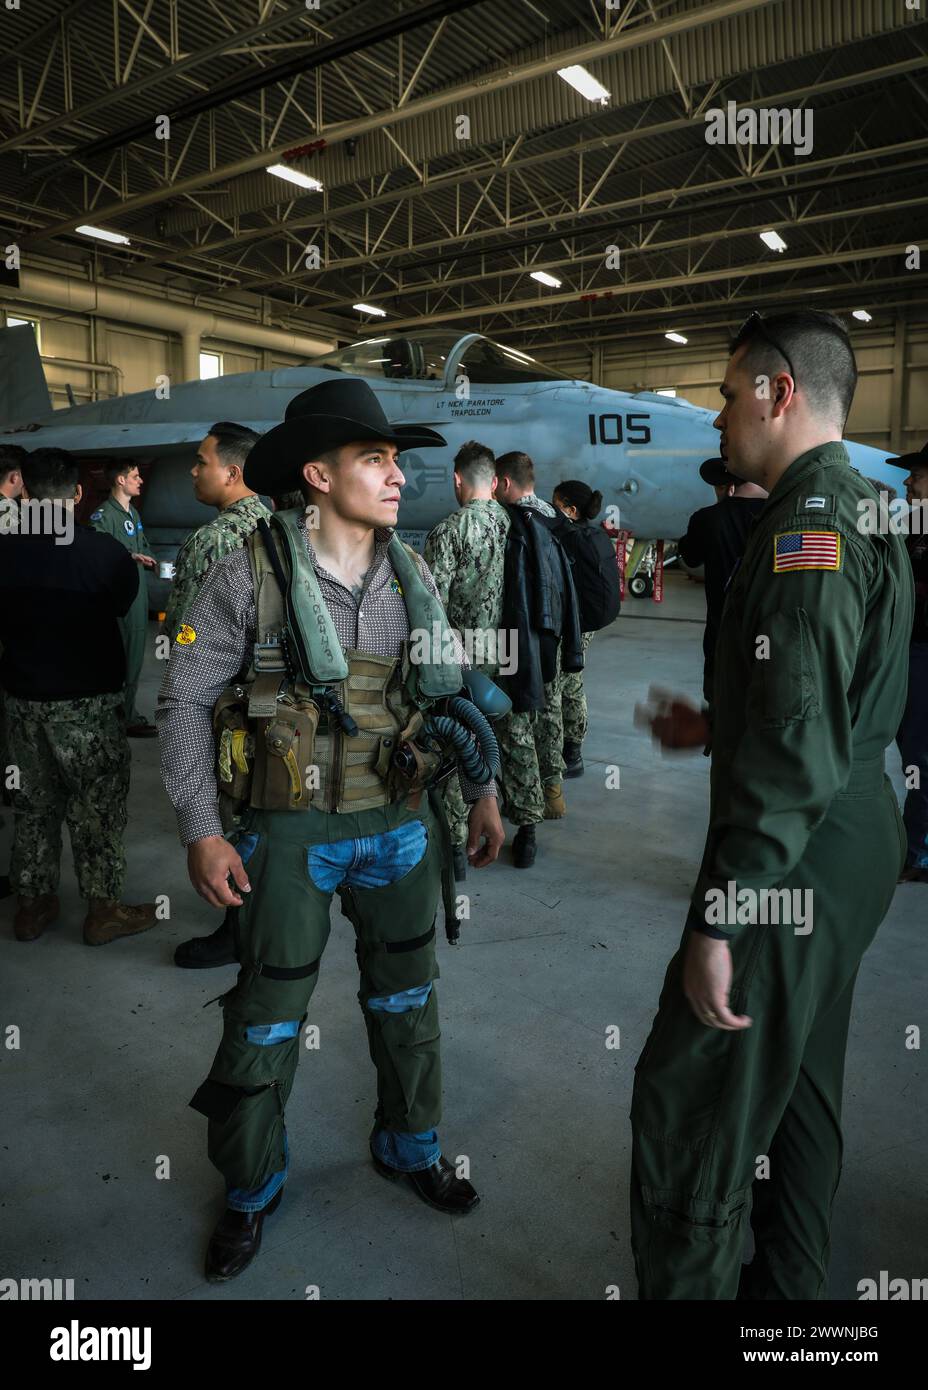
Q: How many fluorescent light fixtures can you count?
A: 8